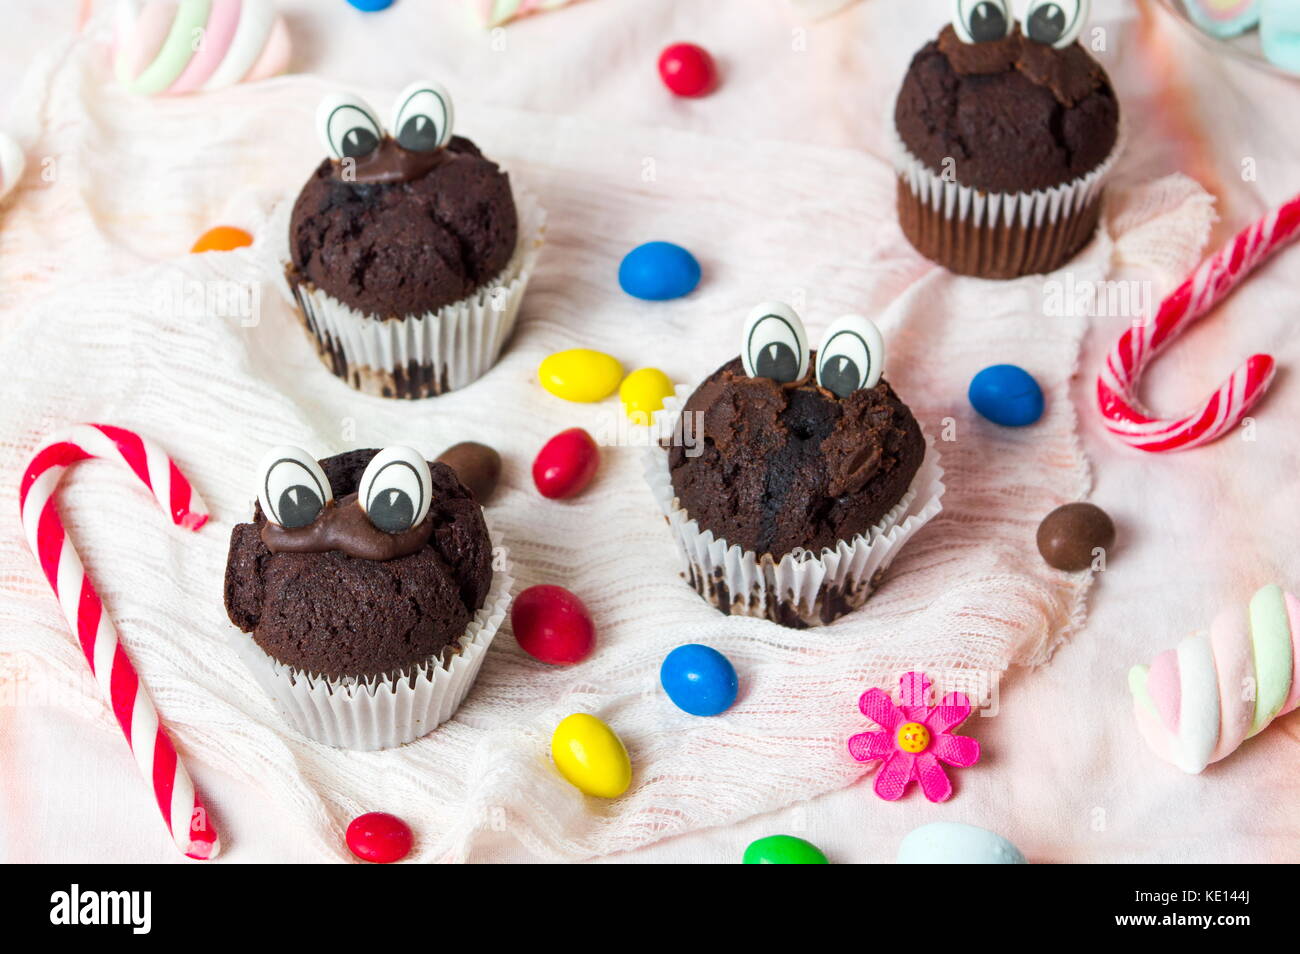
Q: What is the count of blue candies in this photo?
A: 4